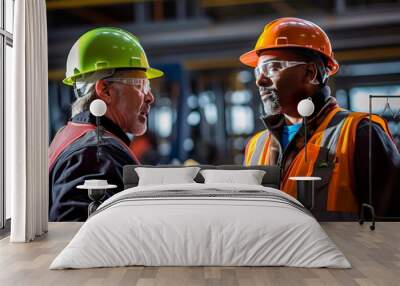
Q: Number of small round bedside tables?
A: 2